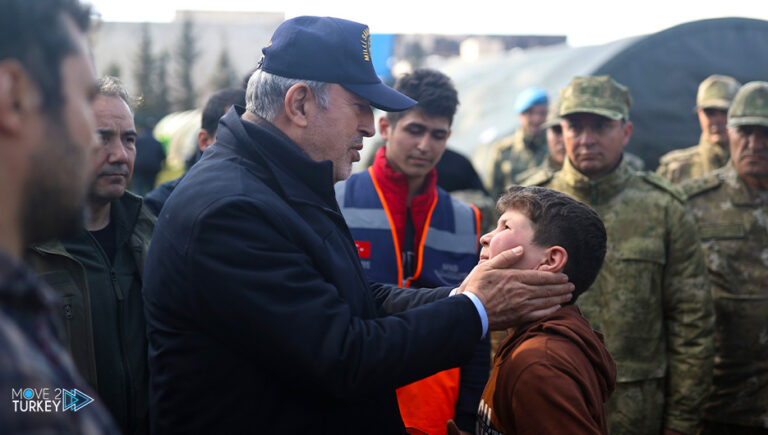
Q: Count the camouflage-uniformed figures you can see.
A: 5